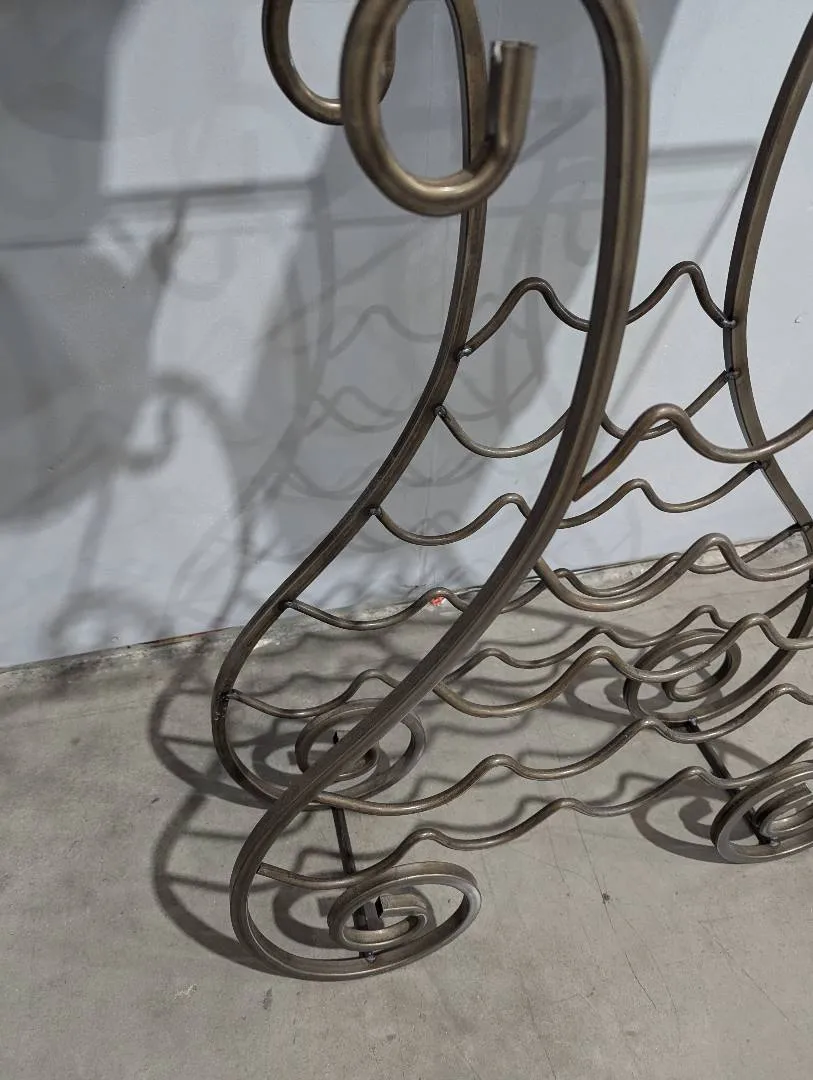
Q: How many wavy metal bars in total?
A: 10